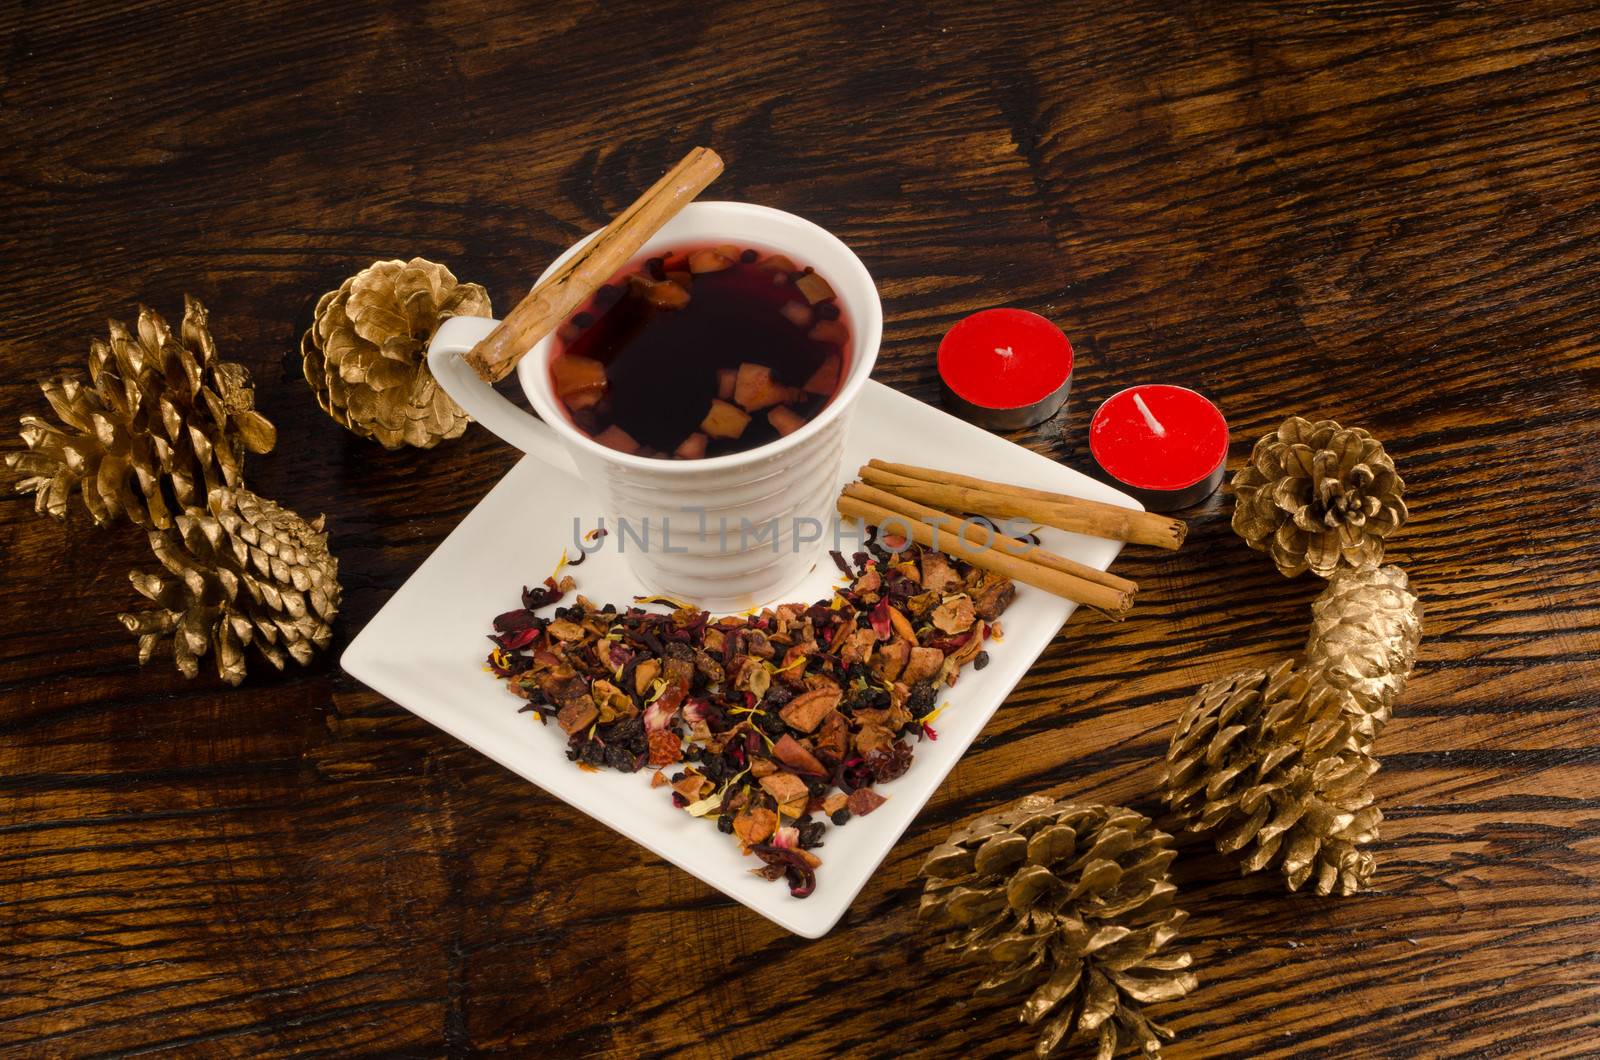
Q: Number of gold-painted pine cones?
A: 7